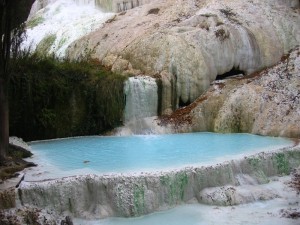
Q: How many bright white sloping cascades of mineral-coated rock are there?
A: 1